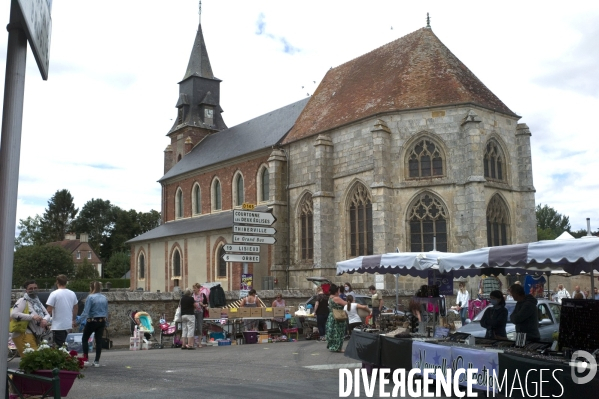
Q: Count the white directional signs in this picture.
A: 5